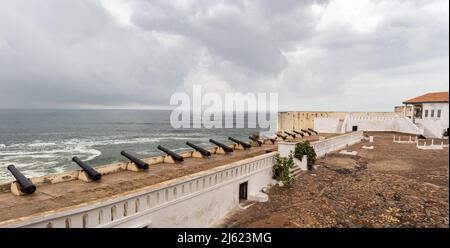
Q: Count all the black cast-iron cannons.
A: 14